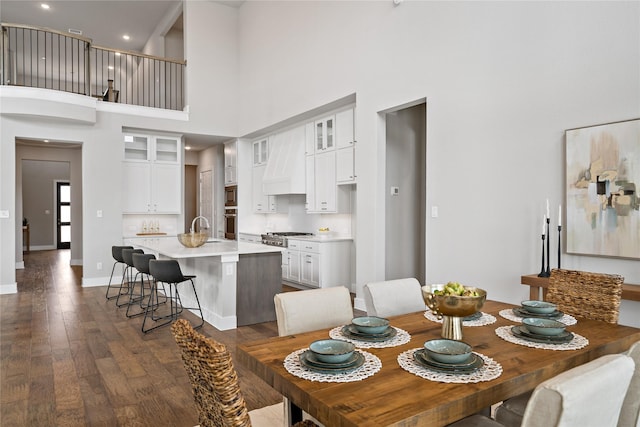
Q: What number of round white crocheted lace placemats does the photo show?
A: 6